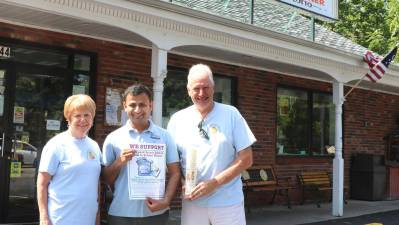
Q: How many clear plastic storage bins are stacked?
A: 0